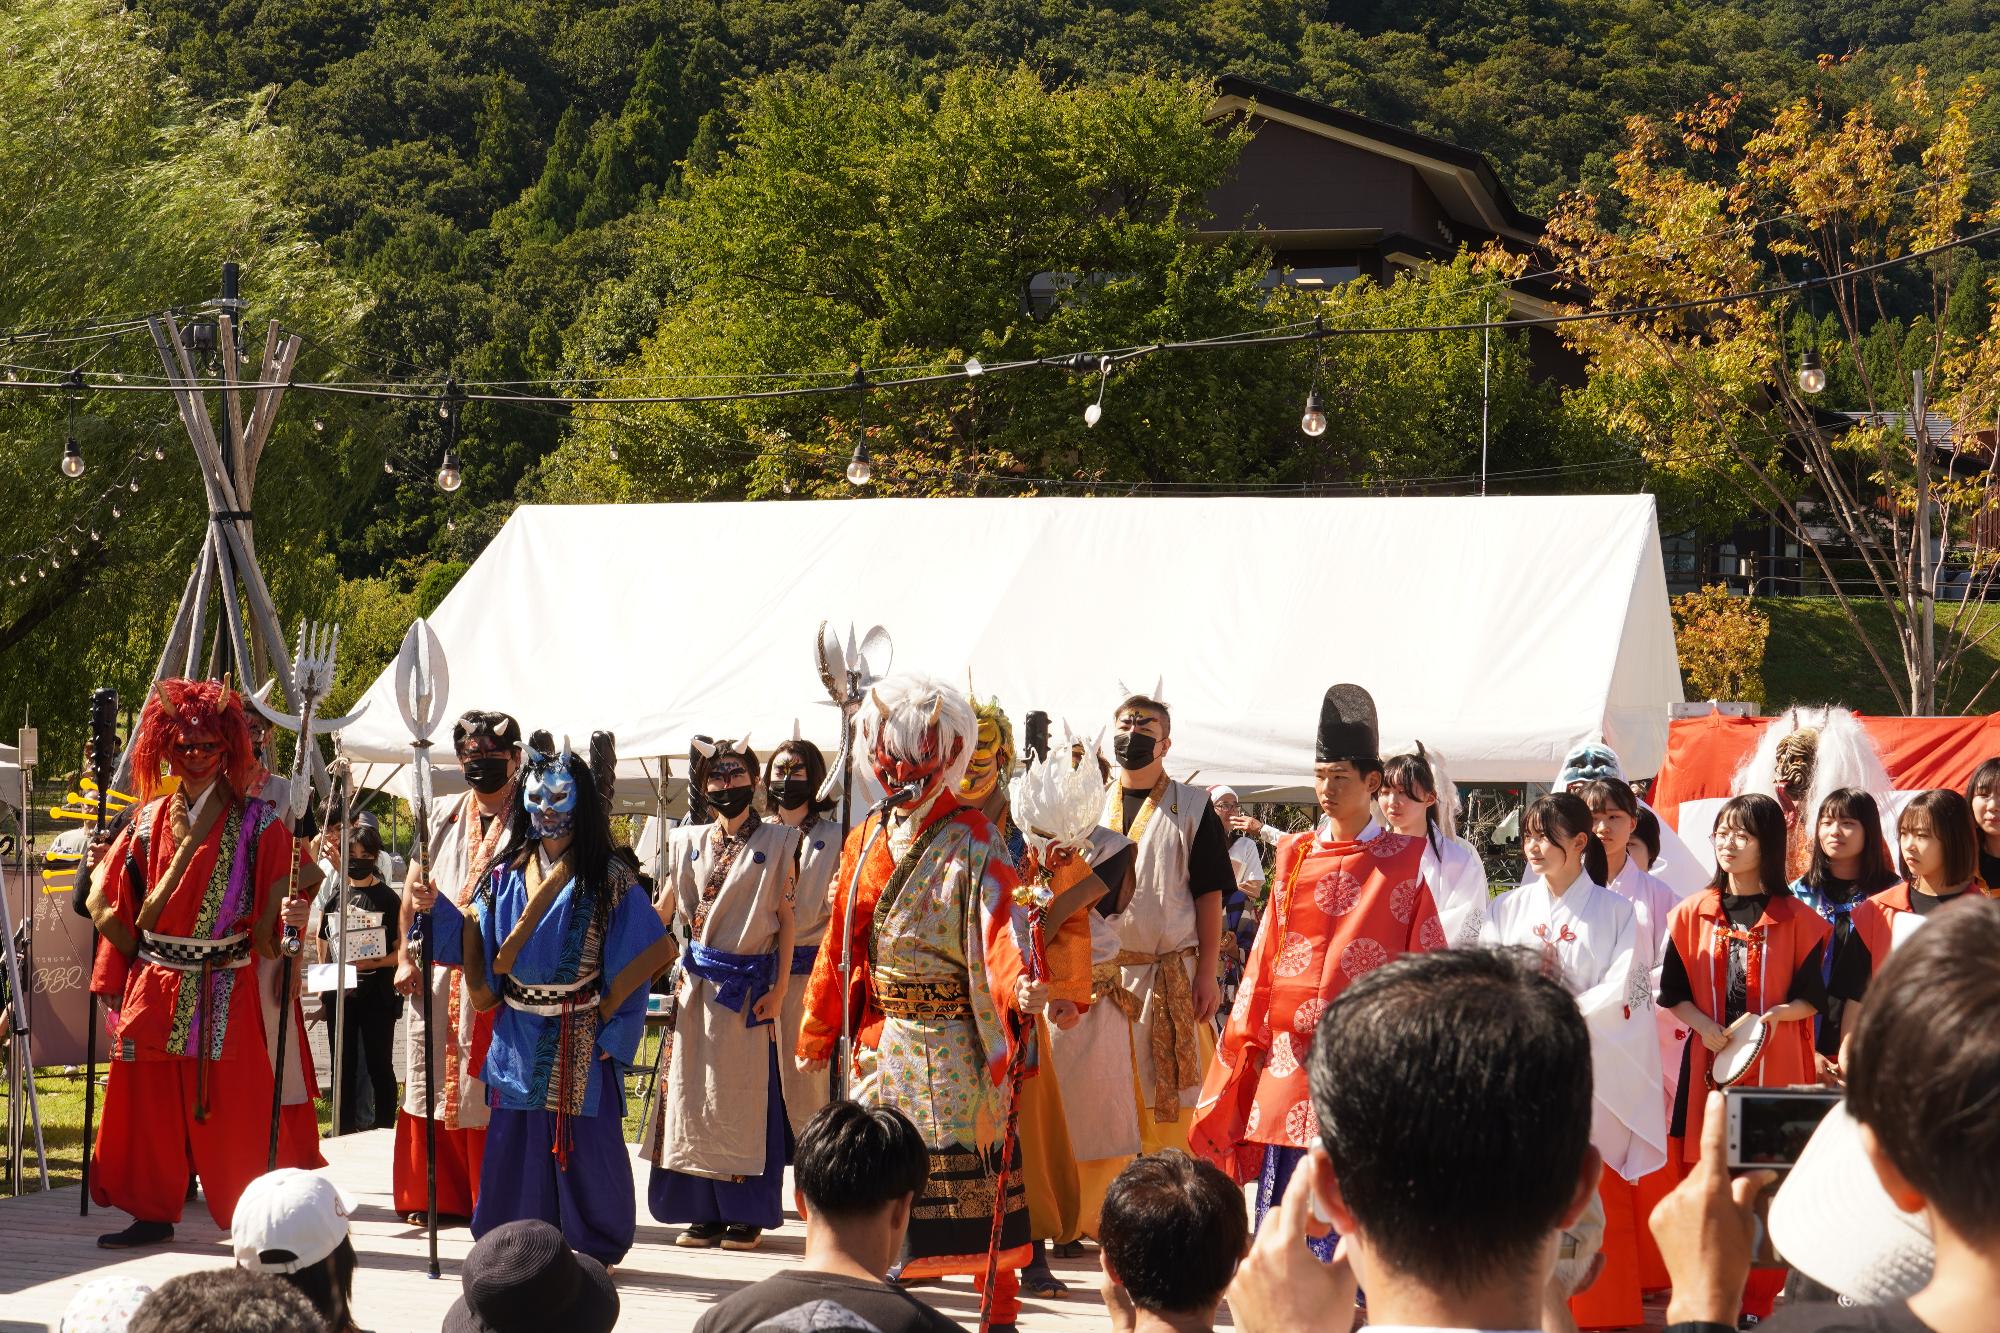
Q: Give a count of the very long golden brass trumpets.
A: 0